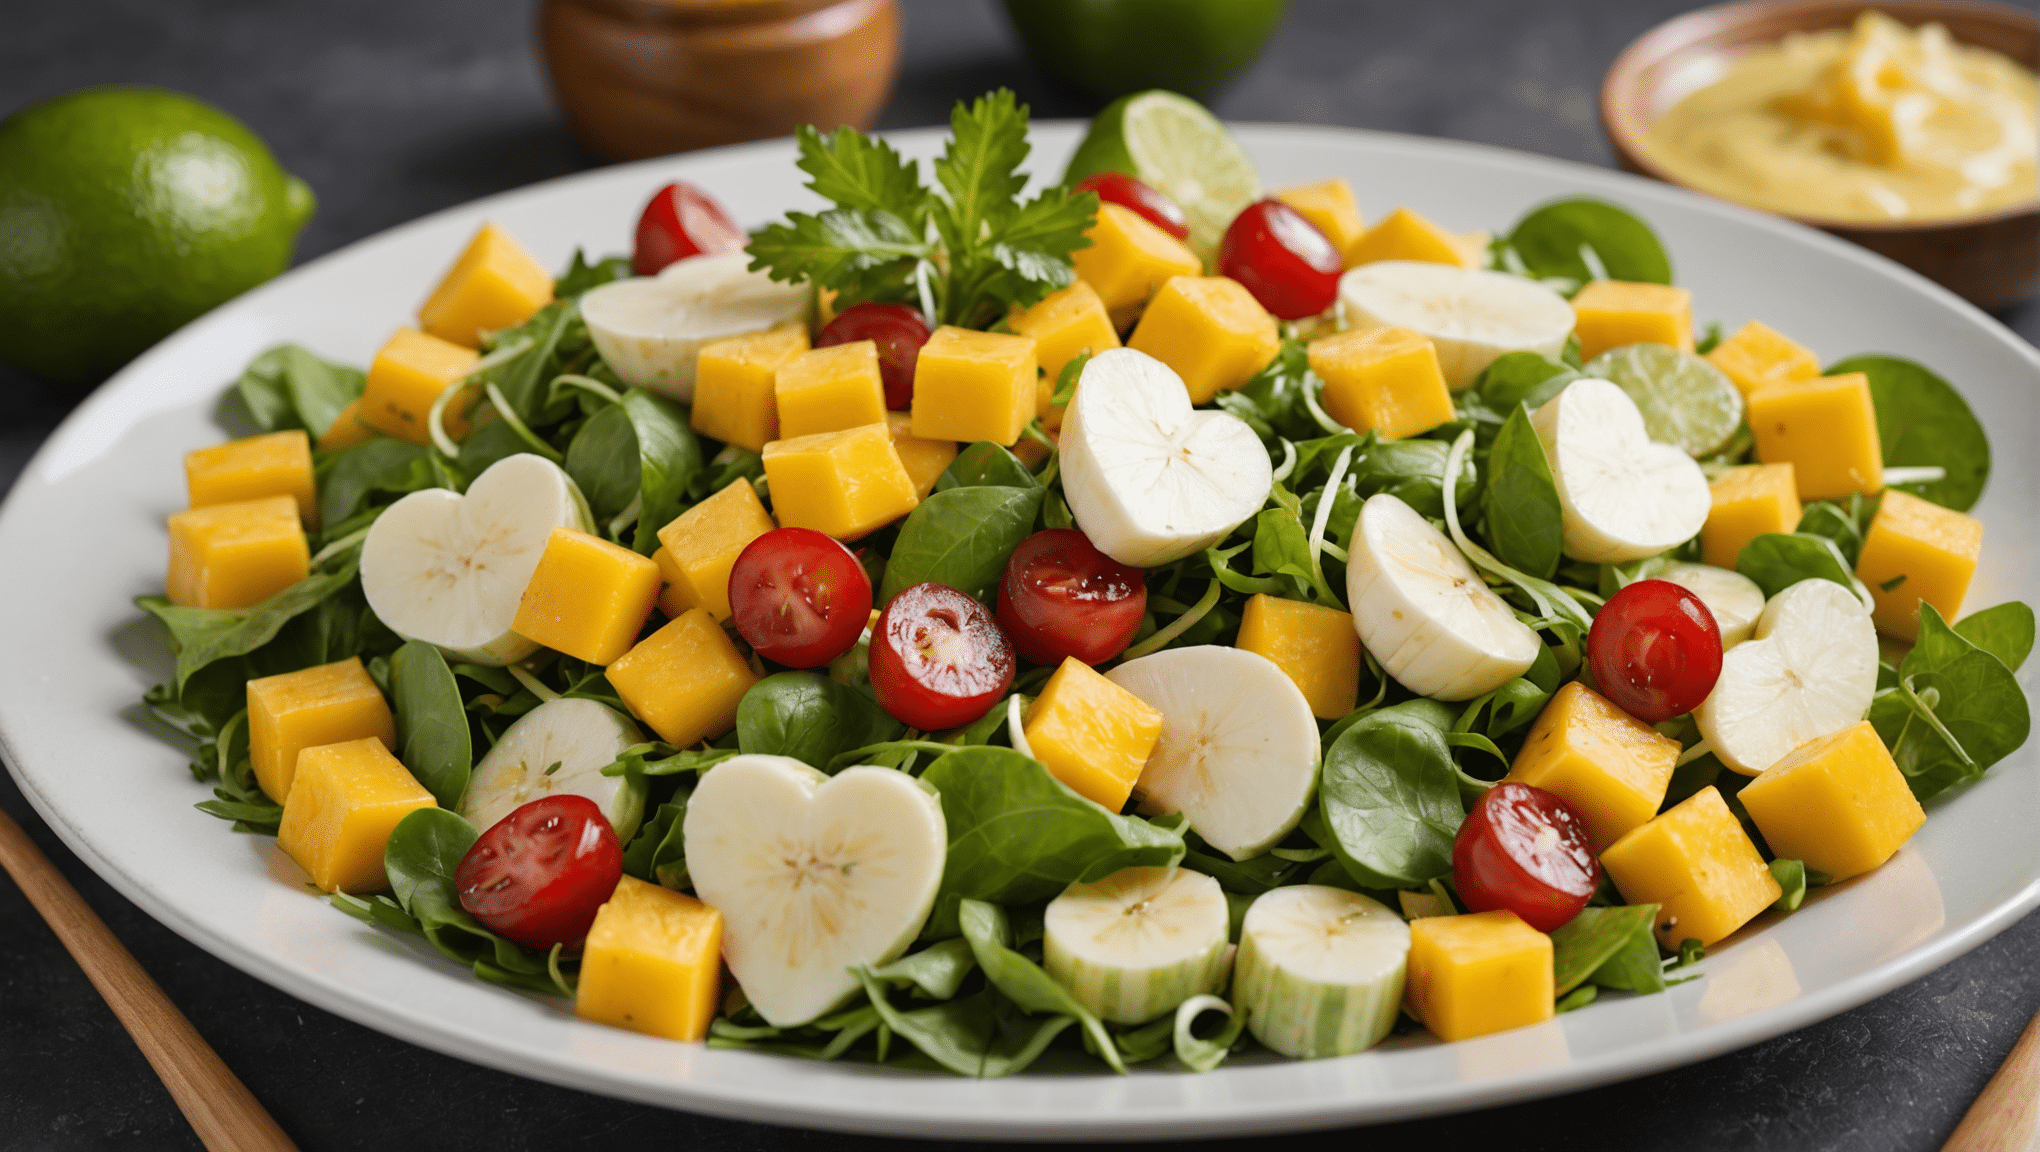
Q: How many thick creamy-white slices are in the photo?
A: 13